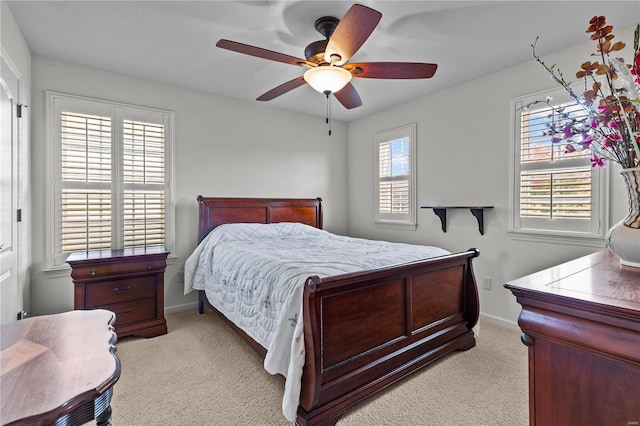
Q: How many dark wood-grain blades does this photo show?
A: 5